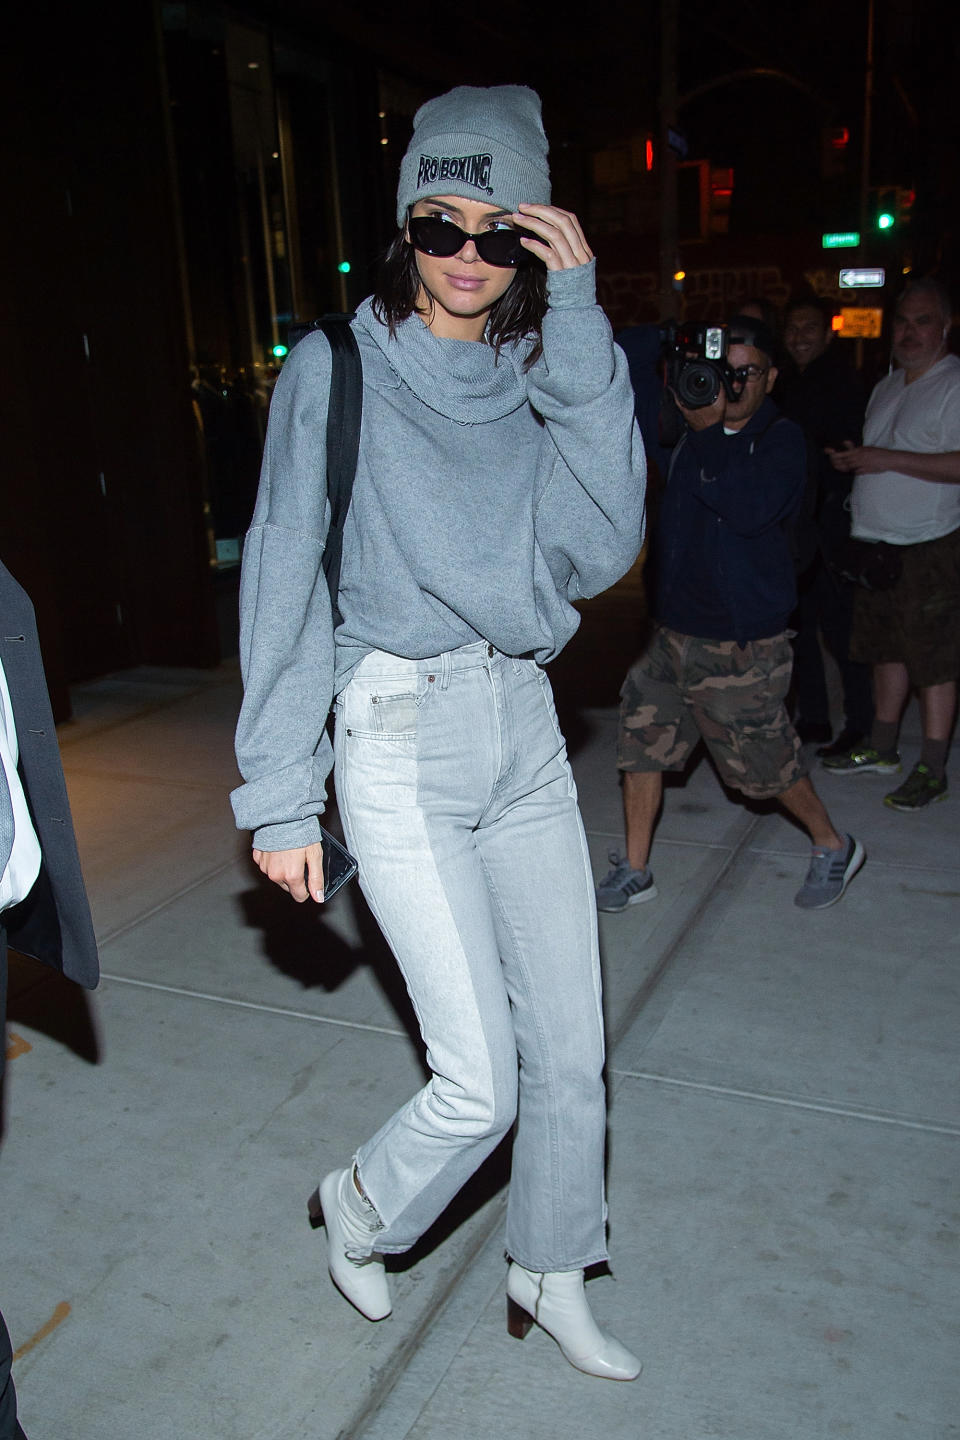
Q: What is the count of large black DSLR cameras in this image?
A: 1